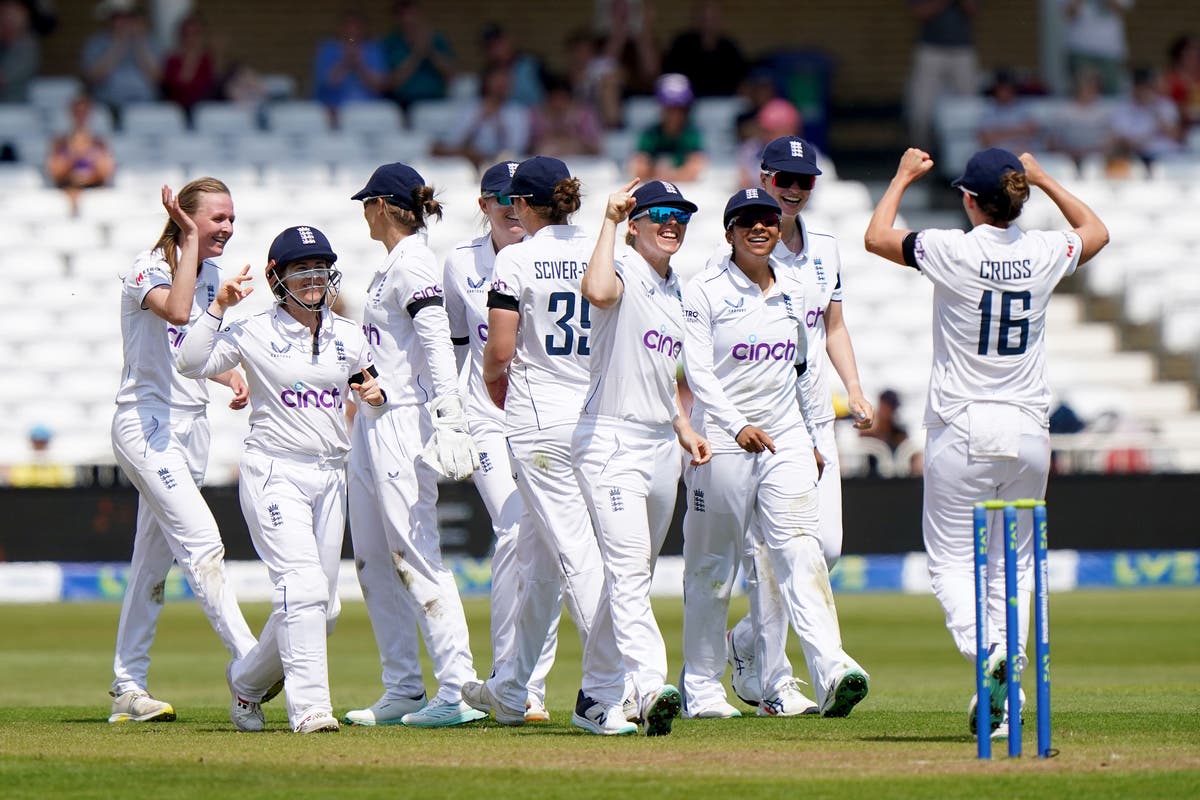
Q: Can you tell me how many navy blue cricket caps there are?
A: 7